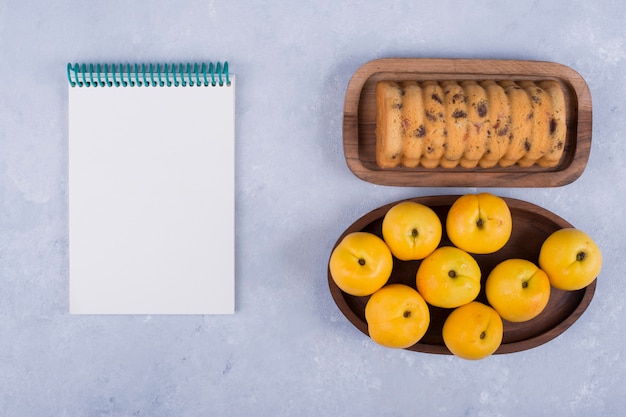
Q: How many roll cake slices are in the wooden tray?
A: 9